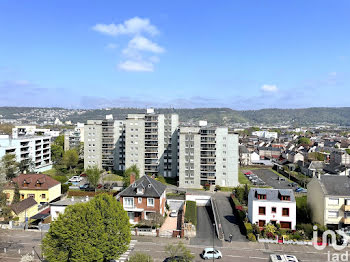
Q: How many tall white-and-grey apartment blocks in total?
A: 3